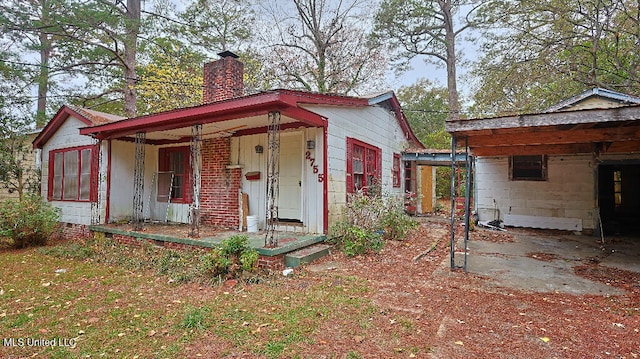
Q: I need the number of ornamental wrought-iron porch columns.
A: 4